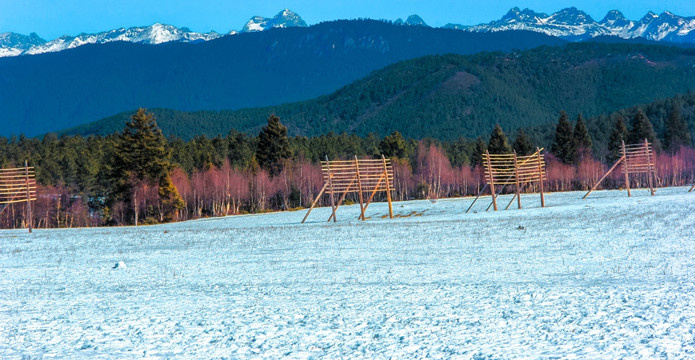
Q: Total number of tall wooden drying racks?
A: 4